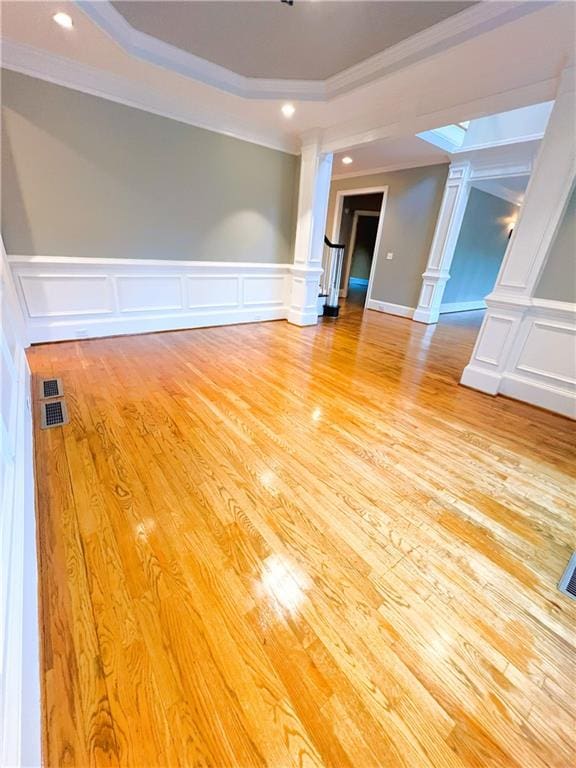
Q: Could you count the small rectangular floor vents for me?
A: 3